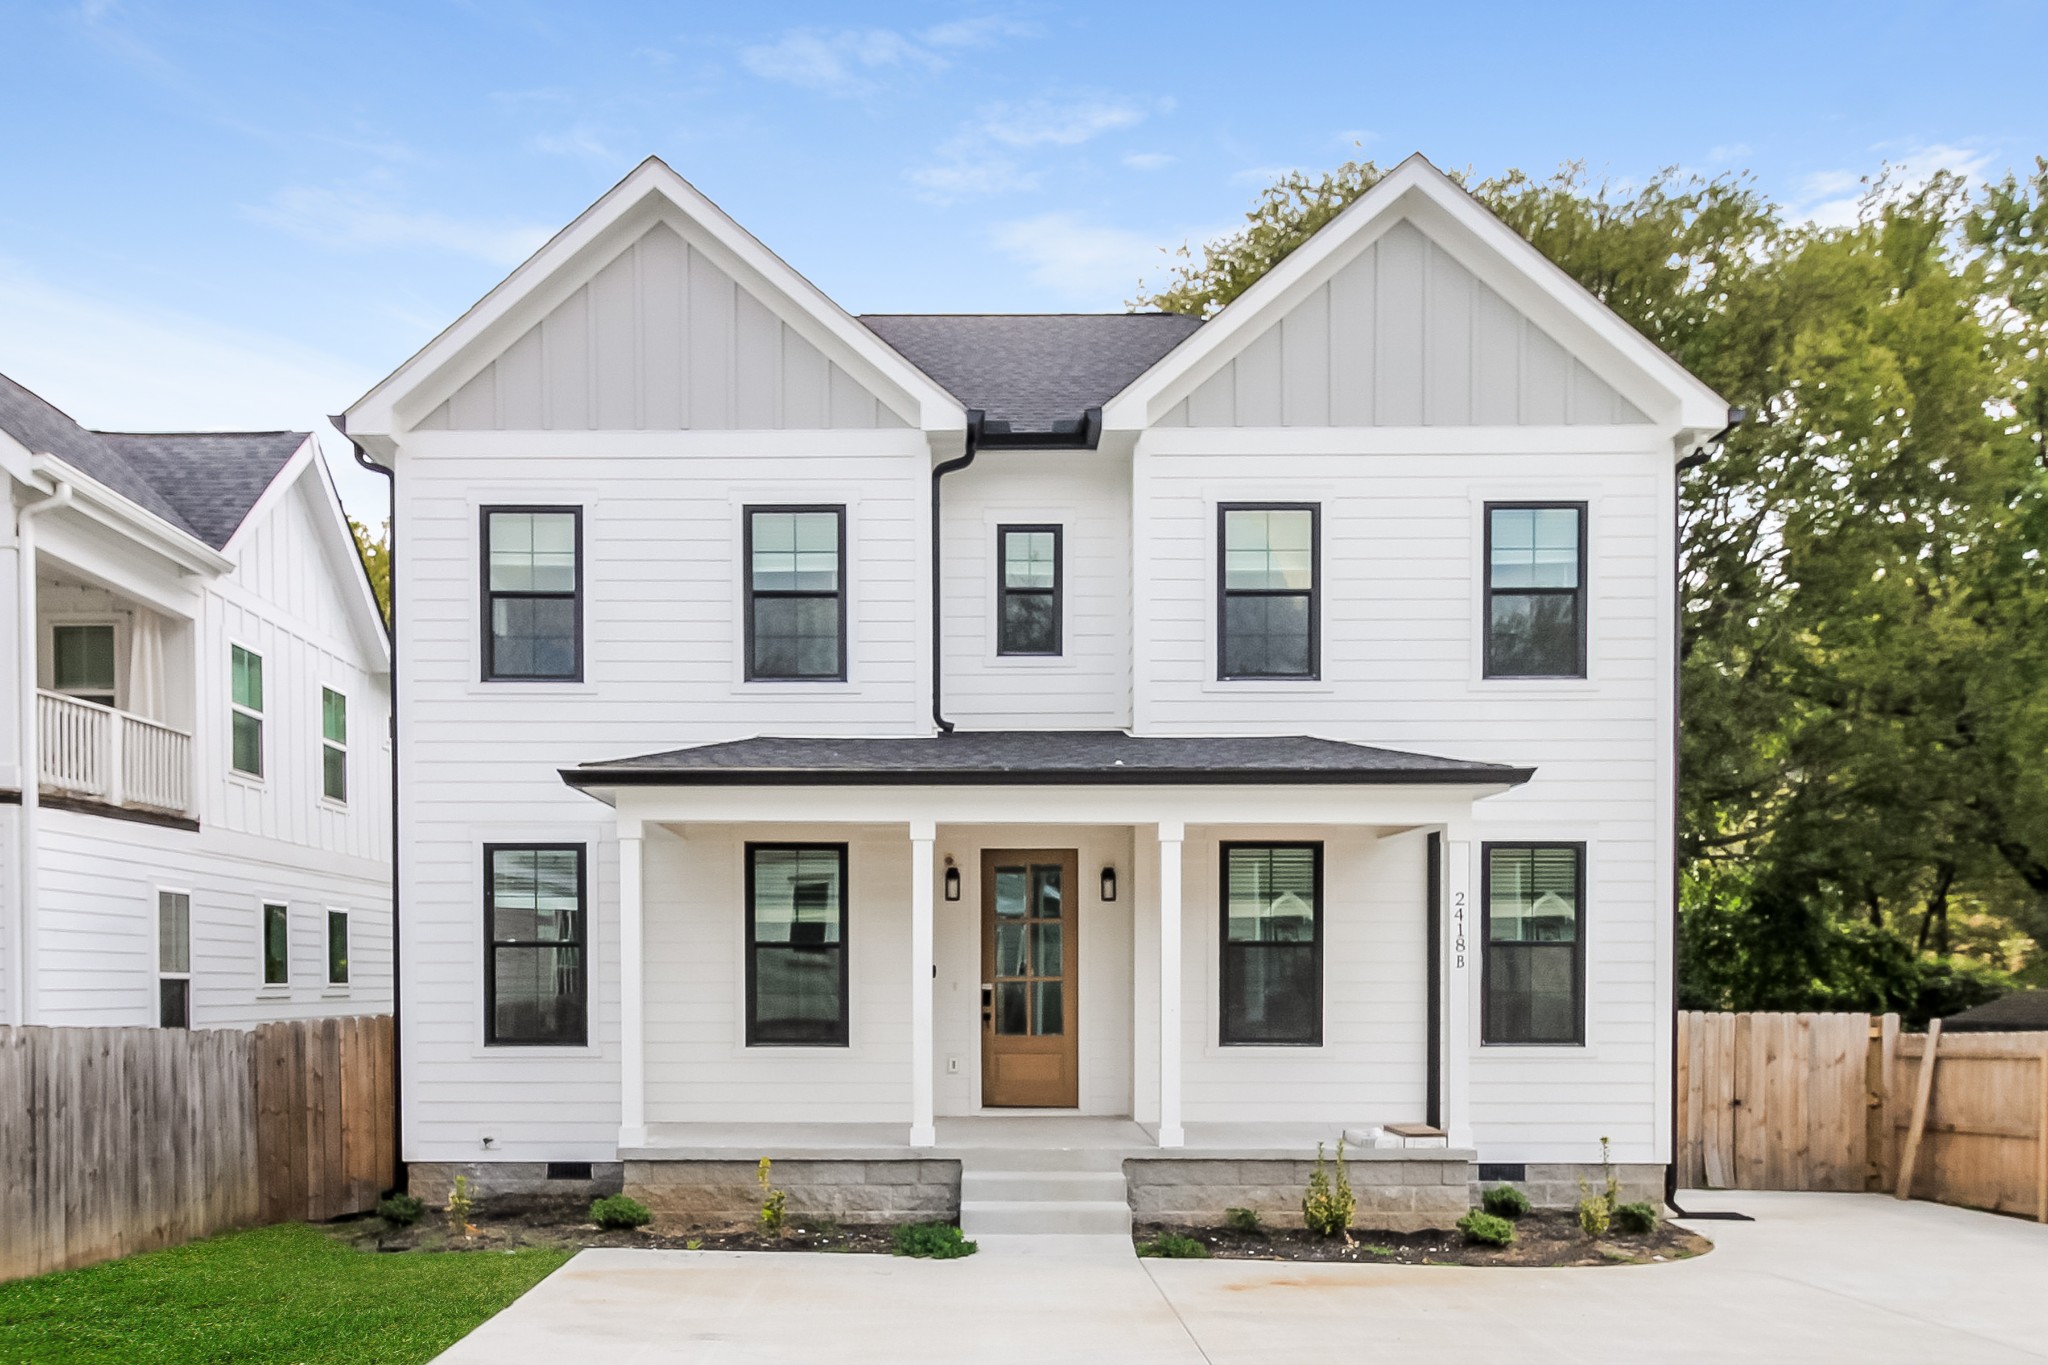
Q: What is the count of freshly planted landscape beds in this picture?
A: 2